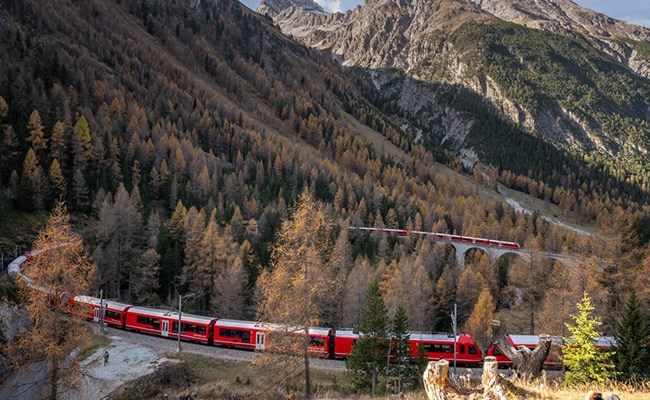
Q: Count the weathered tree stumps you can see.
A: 3